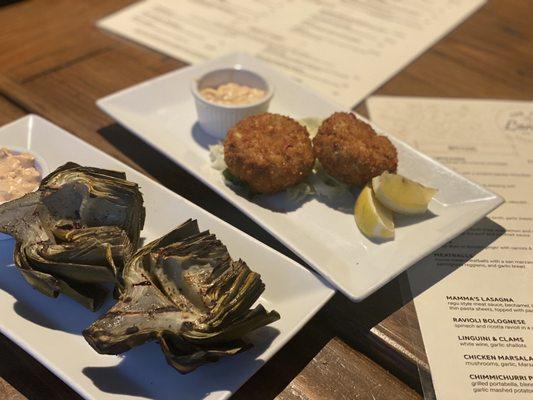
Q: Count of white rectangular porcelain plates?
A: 2